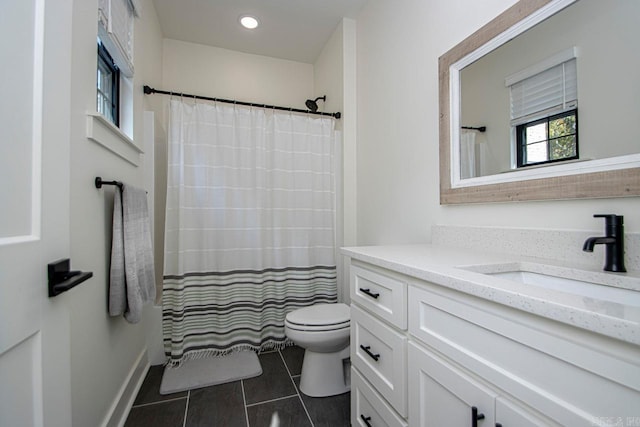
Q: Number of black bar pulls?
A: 5